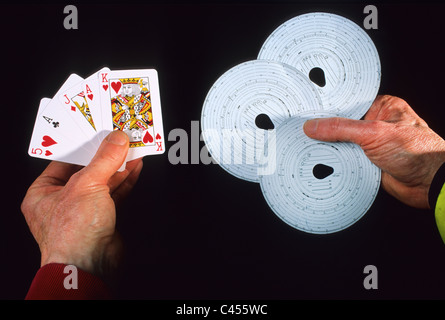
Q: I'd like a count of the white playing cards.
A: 5